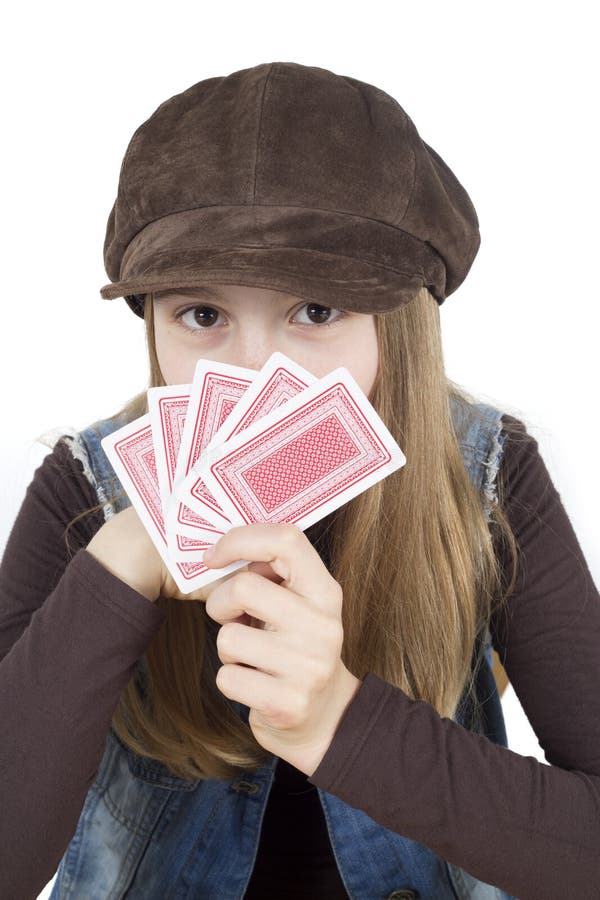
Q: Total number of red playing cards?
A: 5